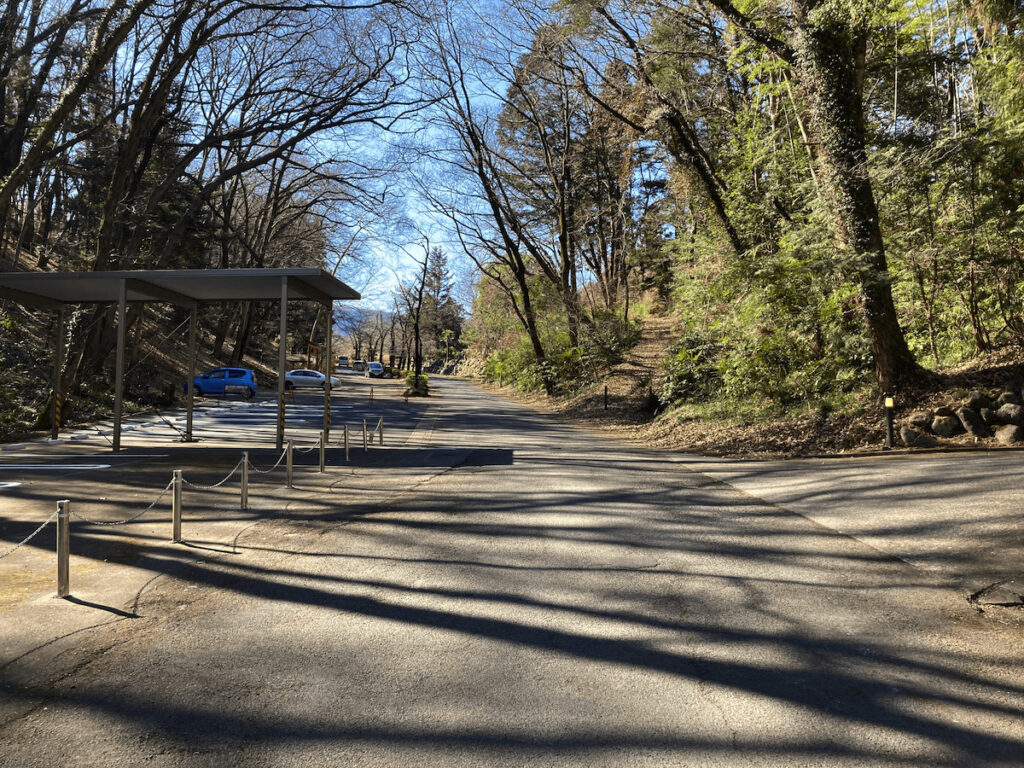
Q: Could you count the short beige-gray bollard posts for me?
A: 8